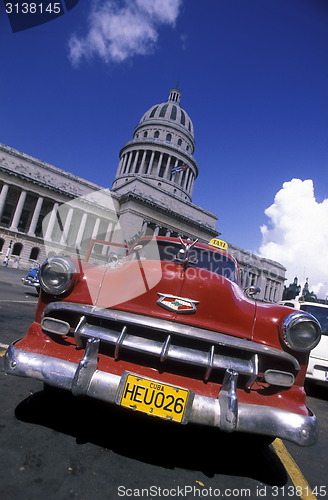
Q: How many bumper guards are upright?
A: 2